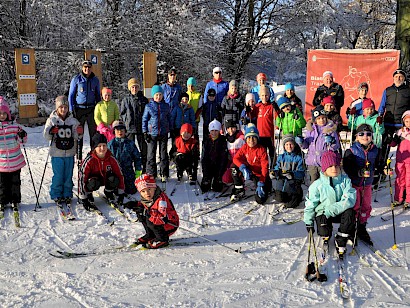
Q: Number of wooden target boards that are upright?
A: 3